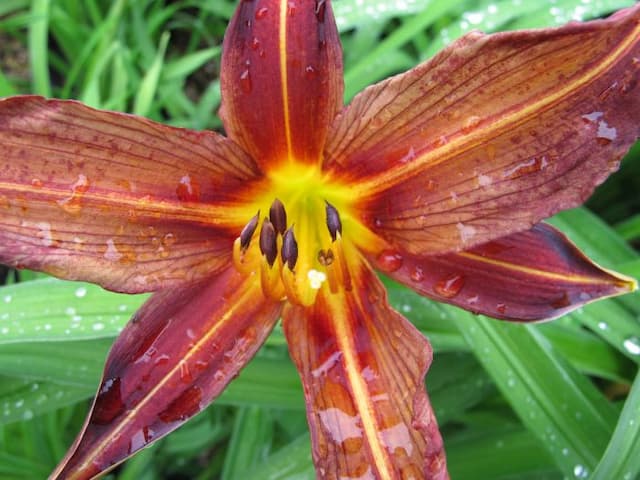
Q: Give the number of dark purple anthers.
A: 5